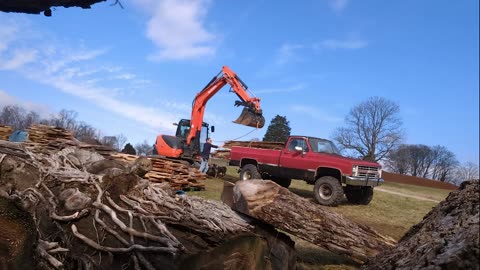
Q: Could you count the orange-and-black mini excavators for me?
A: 1